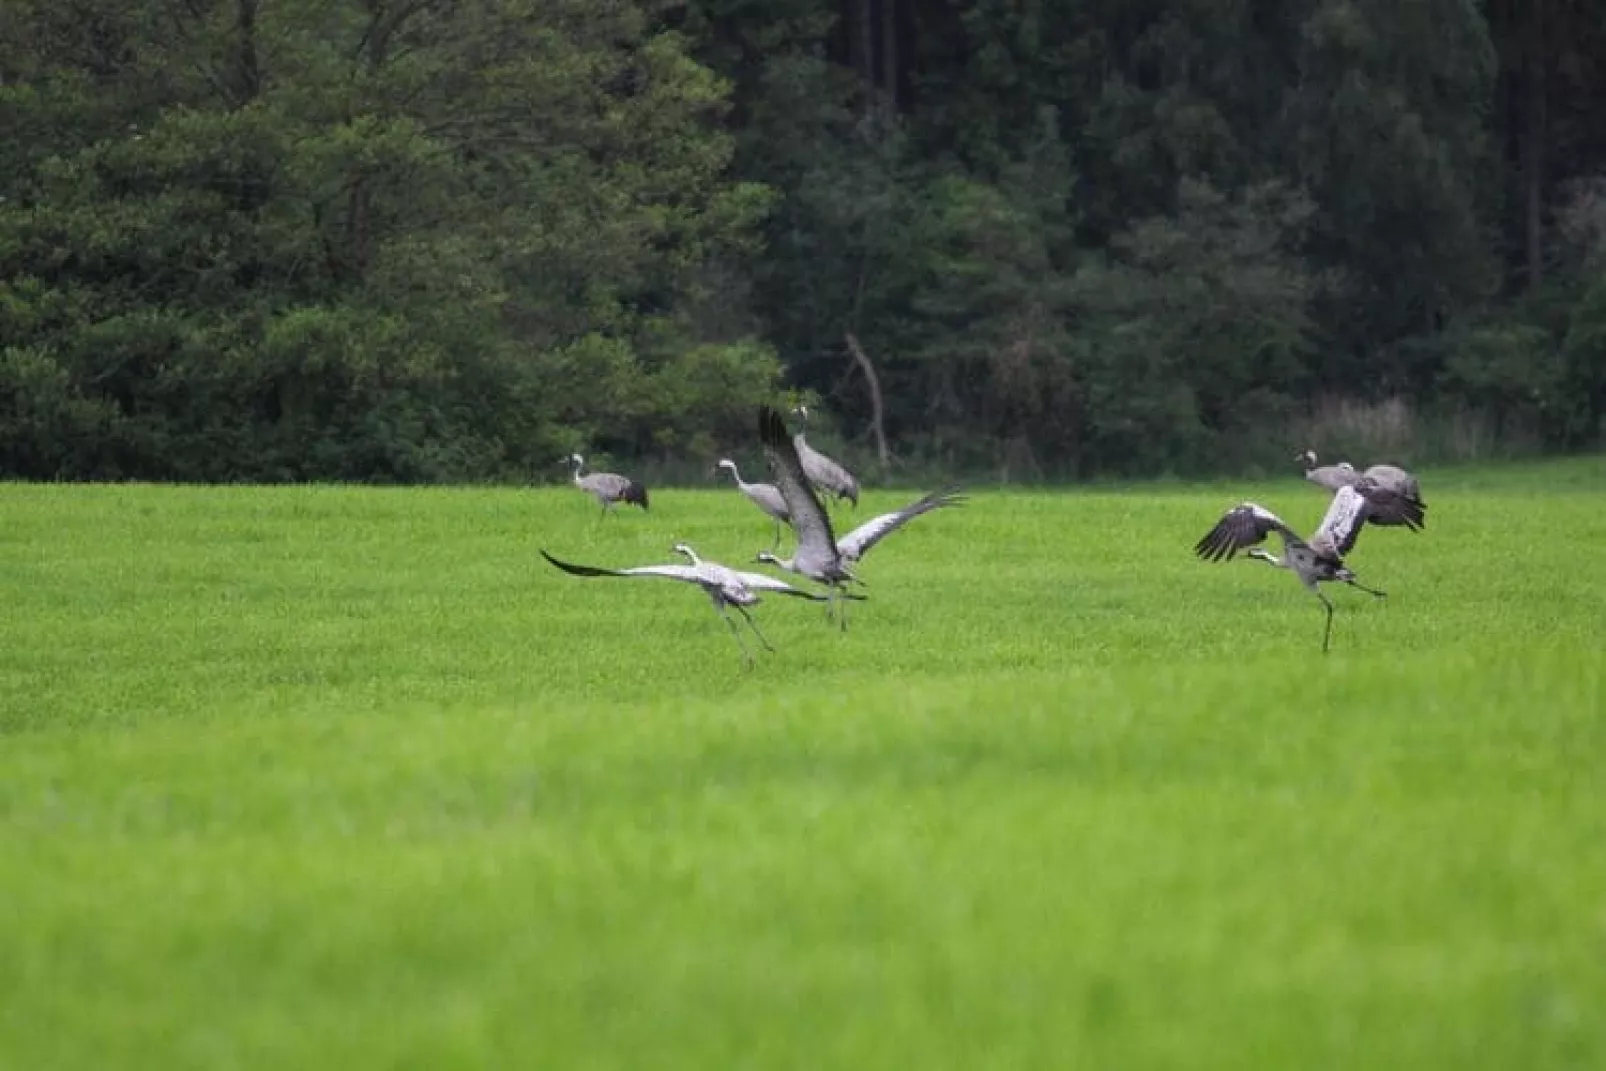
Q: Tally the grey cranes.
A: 8